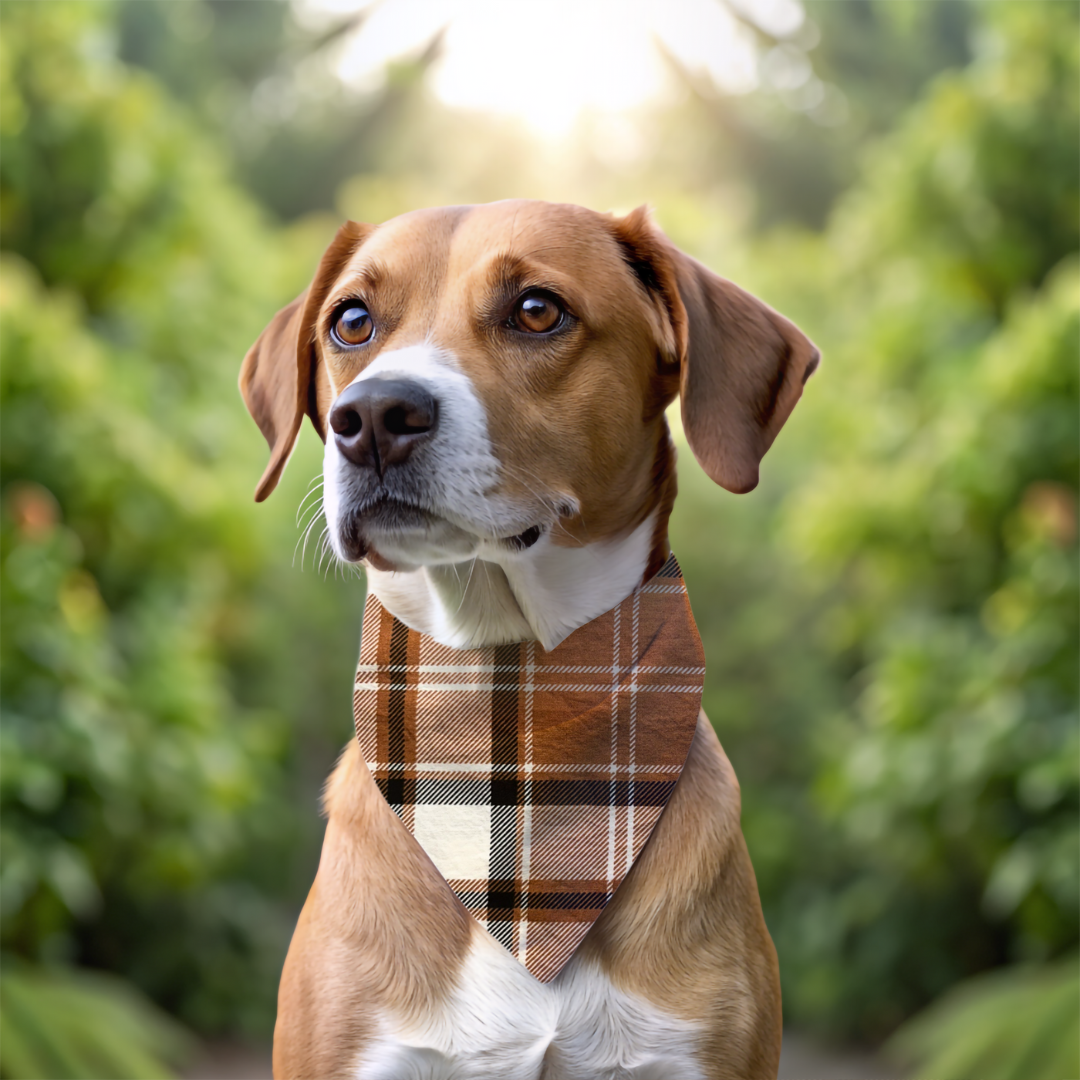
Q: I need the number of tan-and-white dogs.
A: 1